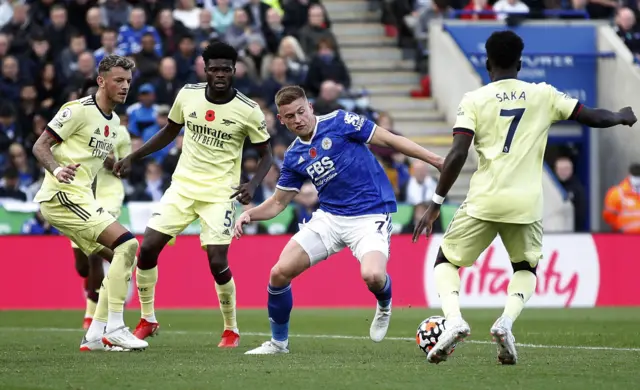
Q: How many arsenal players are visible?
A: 4